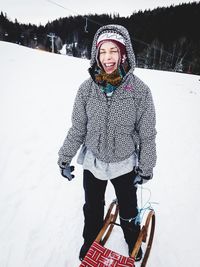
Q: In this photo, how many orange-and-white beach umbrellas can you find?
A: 0